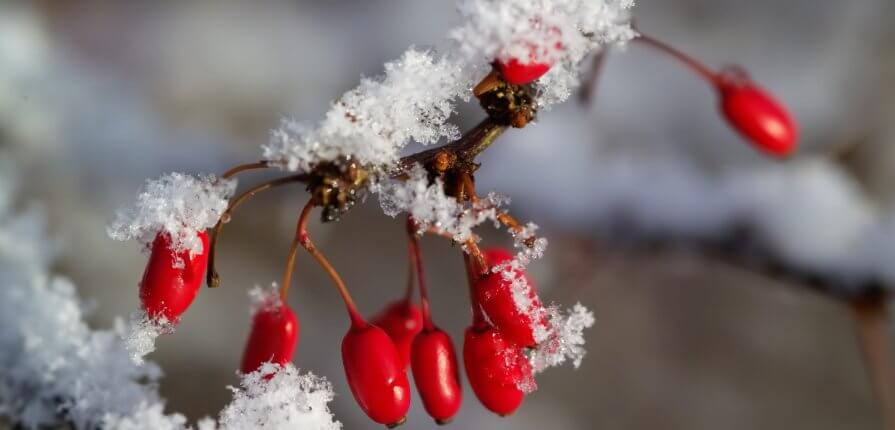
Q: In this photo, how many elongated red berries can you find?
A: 10